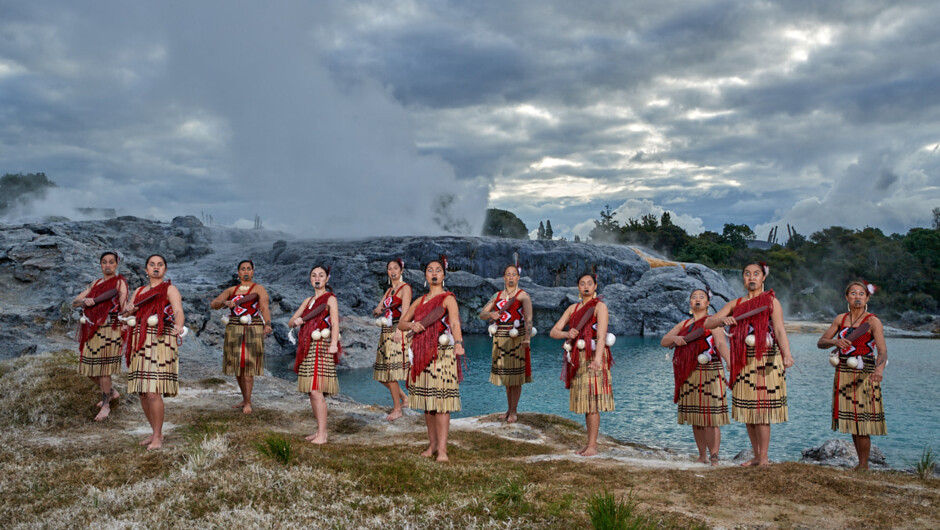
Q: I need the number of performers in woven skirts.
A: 11